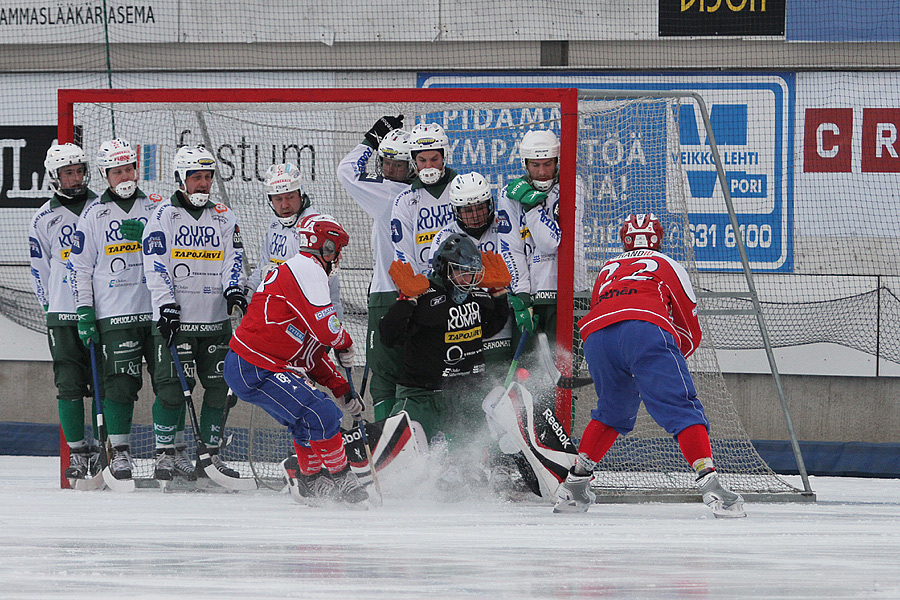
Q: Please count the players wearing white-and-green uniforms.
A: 8